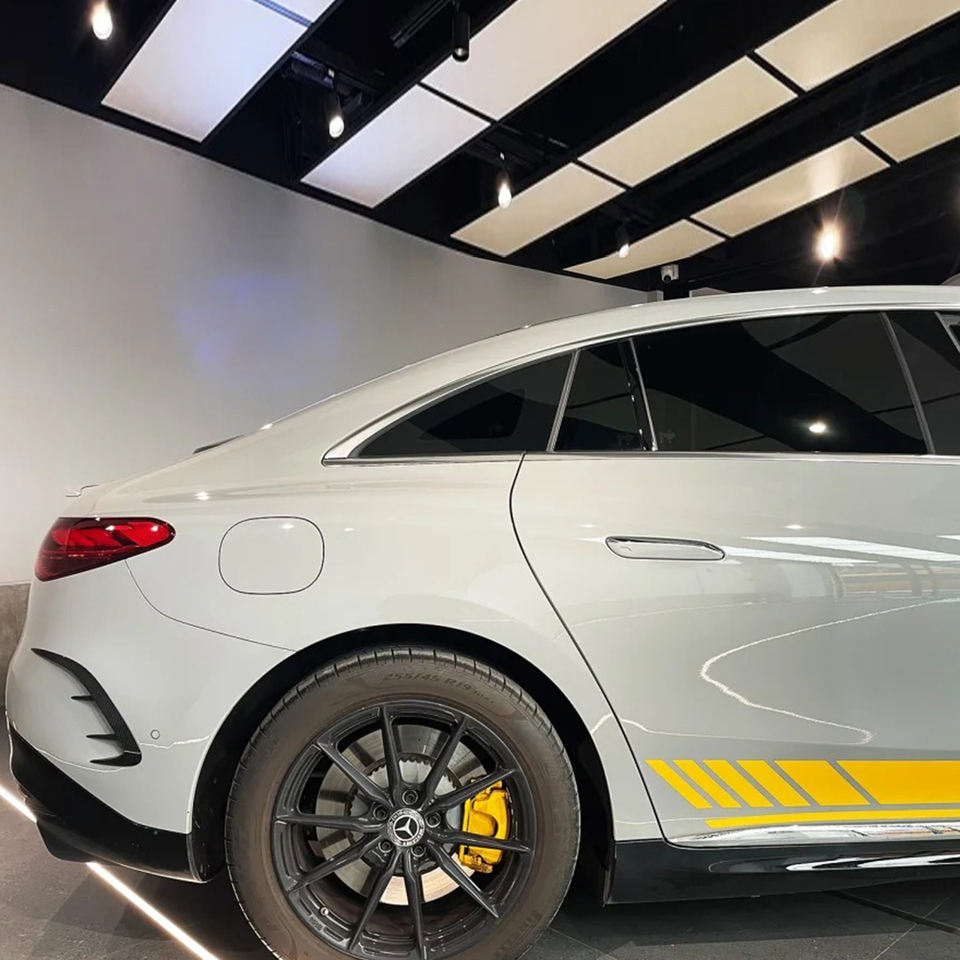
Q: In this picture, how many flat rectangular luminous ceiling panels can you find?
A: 10